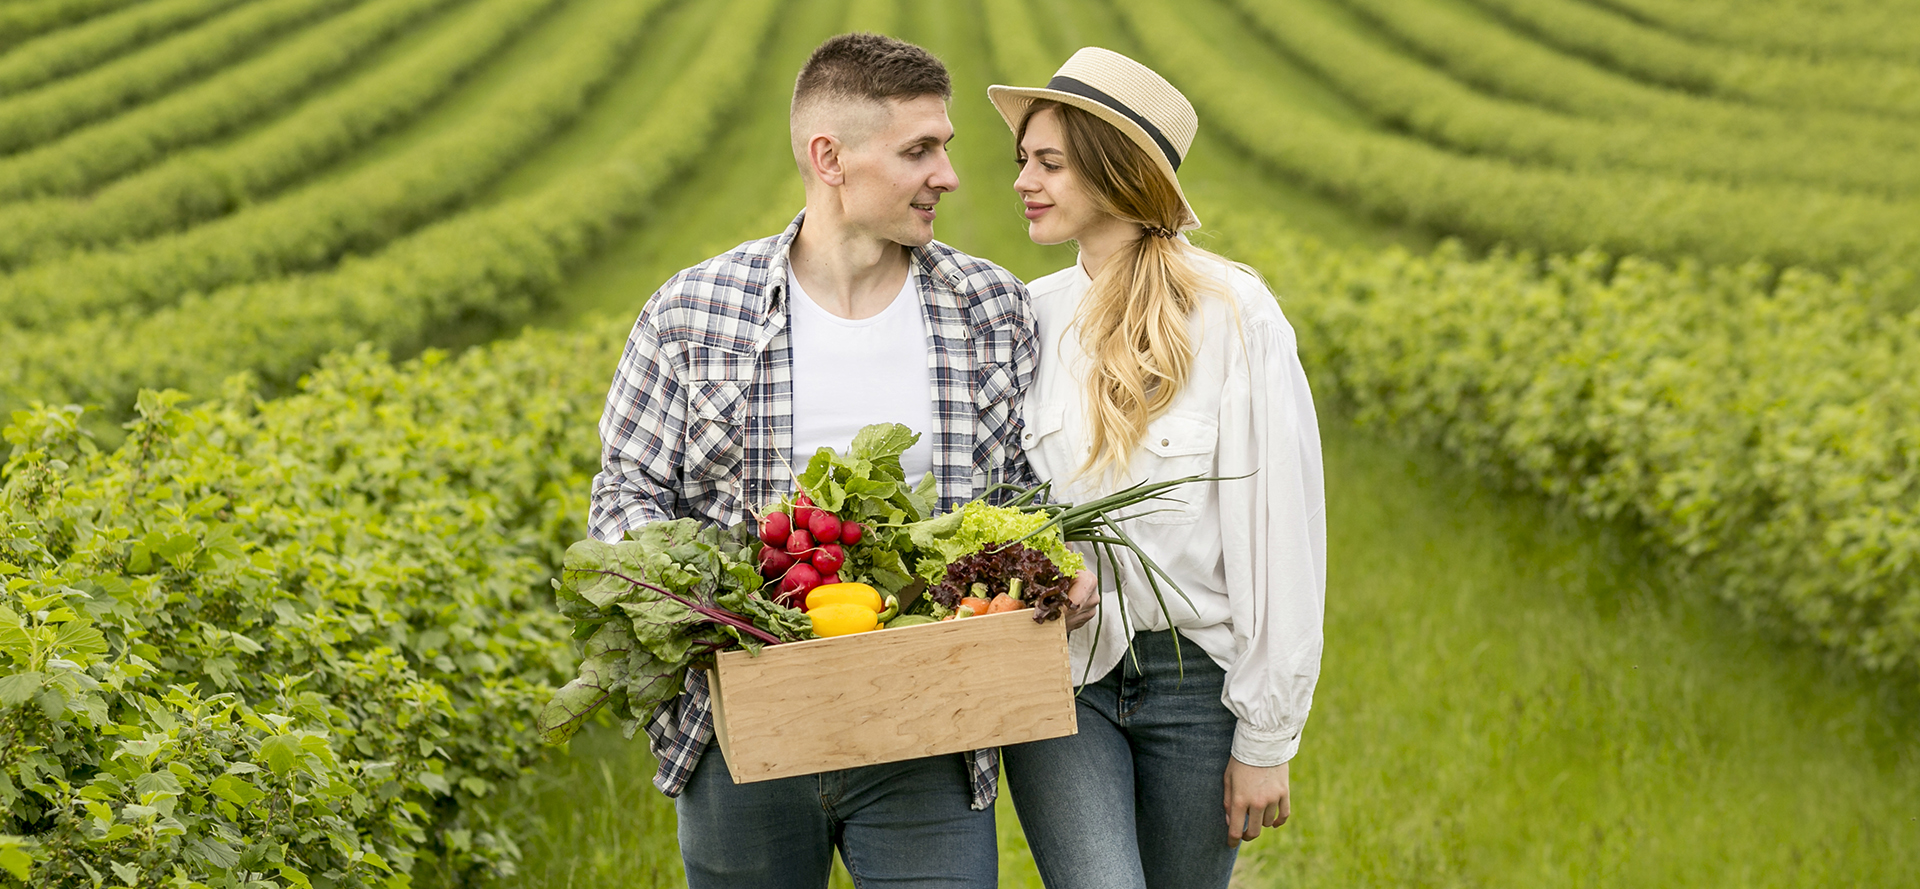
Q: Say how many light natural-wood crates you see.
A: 1